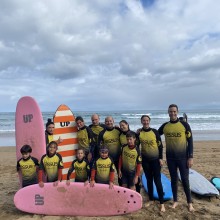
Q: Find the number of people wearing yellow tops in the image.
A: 12